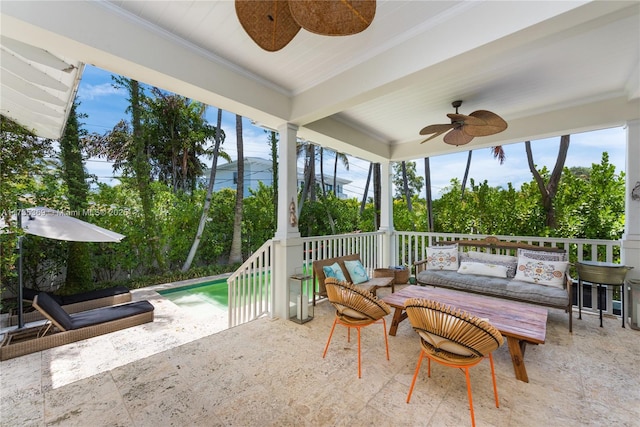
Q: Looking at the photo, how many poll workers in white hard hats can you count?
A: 0